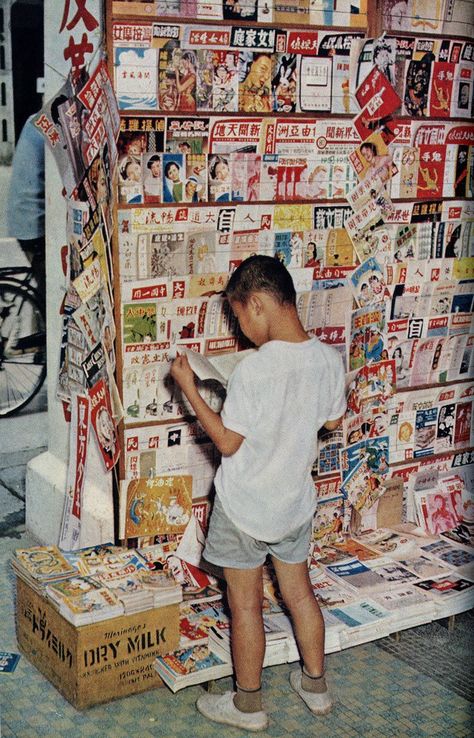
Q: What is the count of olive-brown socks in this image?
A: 2